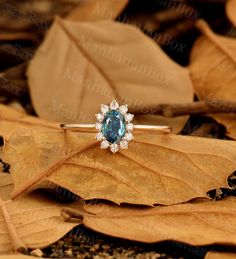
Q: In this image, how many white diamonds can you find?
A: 12